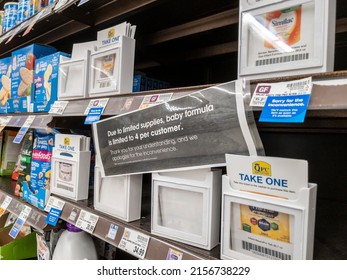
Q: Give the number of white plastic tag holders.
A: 7